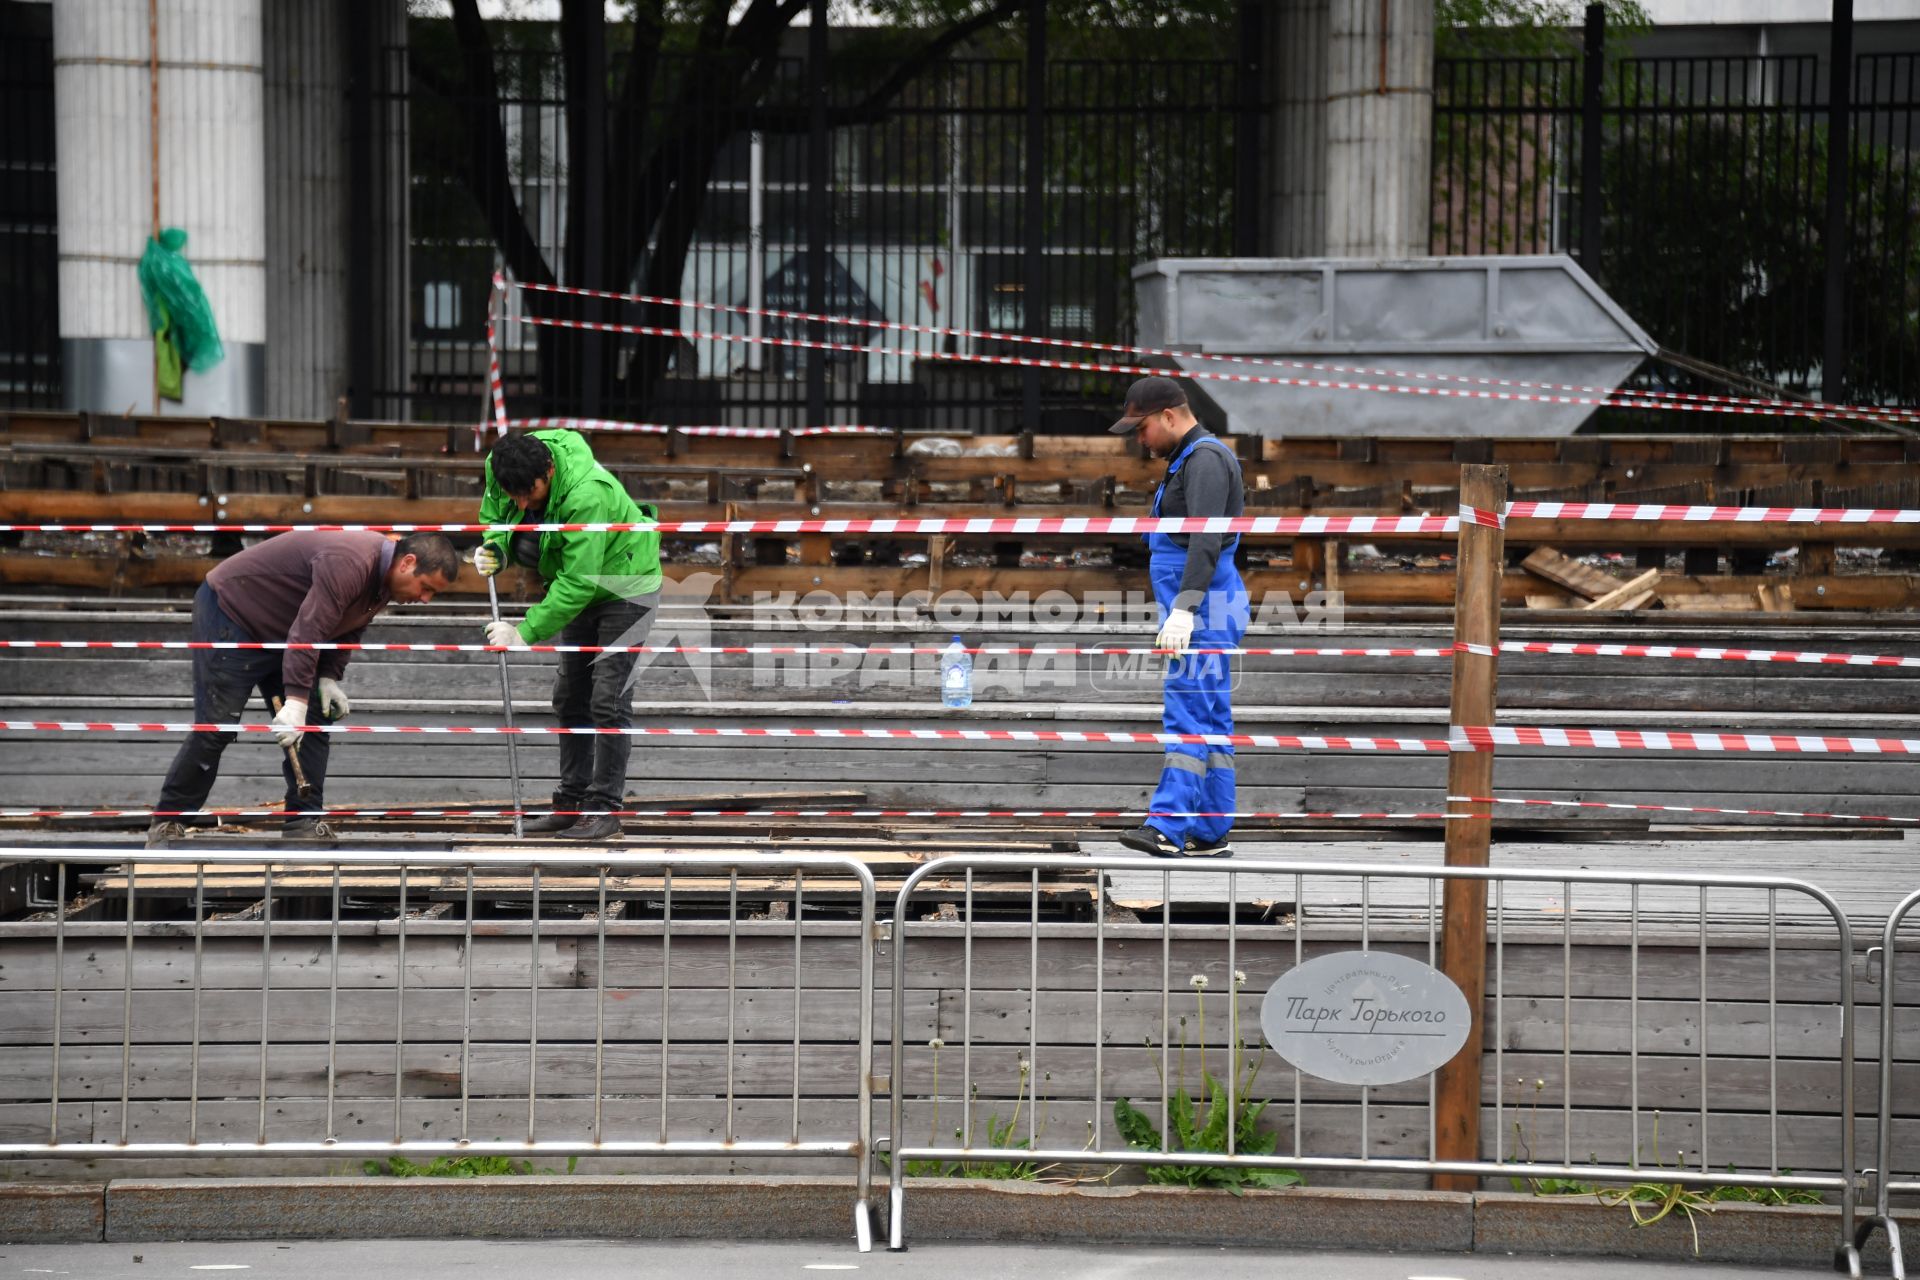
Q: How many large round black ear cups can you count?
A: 0